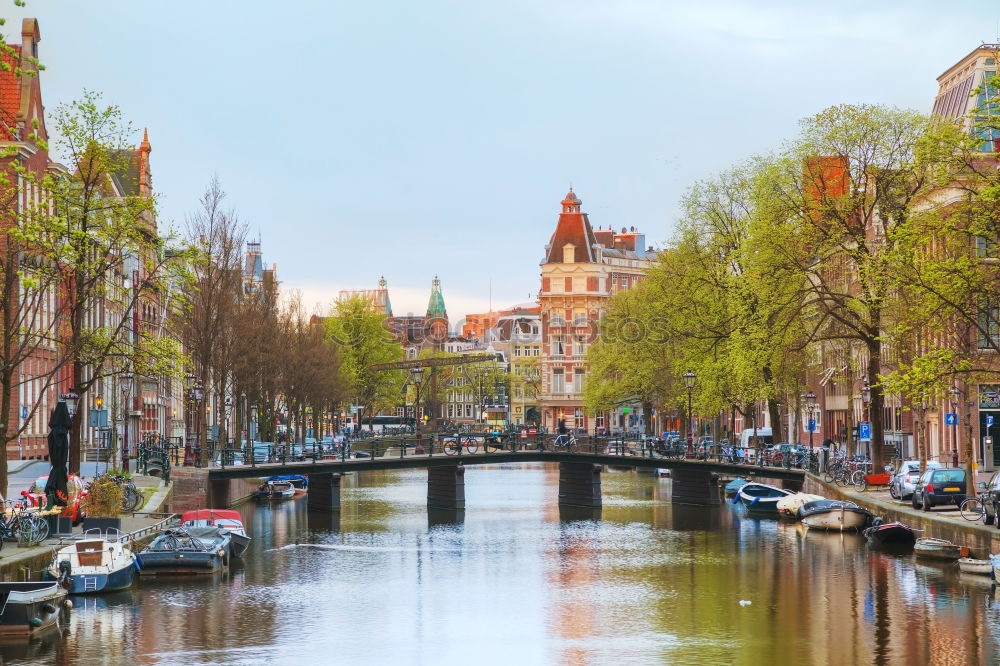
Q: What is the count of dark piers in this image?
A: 4